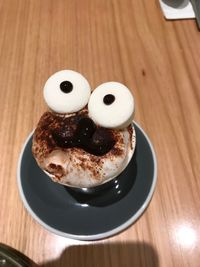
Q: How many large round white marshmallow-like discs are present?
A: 2